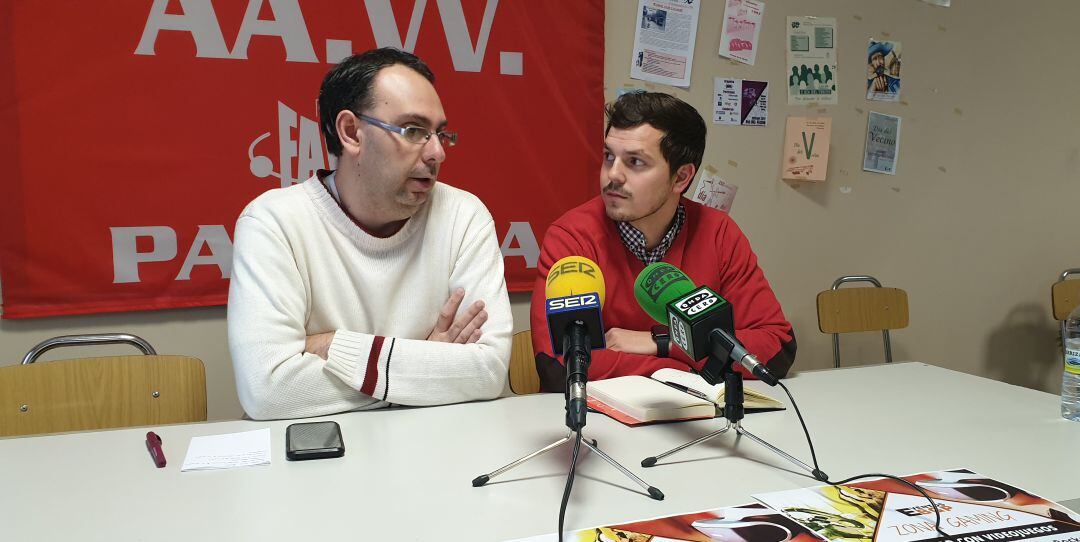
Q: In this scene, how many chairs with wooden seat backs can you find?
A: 4